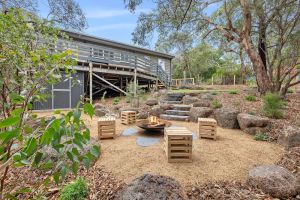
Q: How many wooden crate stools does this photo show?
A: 4